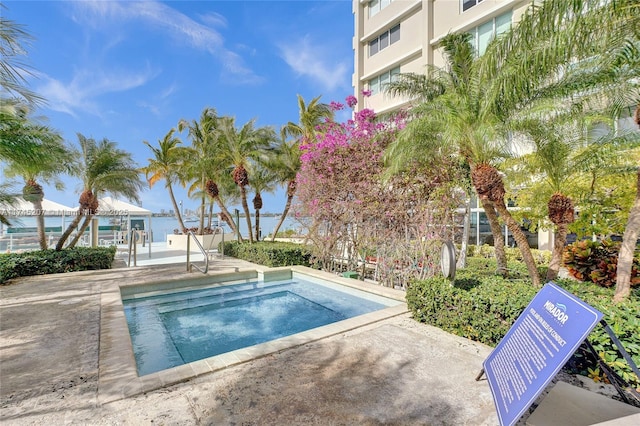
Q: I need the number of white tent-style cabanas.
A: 2